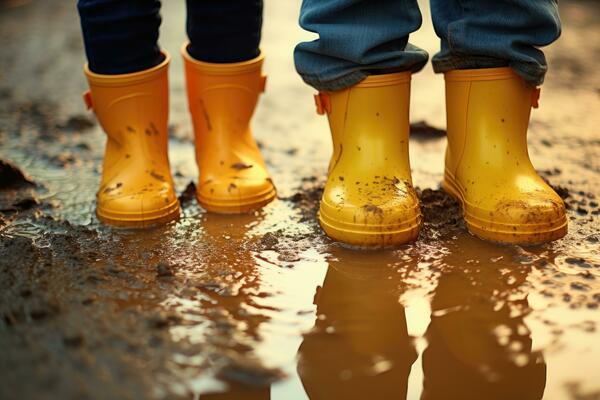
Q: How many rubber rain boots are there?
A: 4